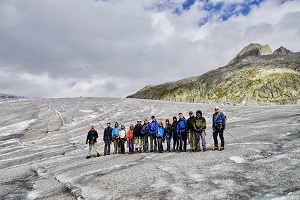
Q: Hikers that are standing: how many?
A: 15